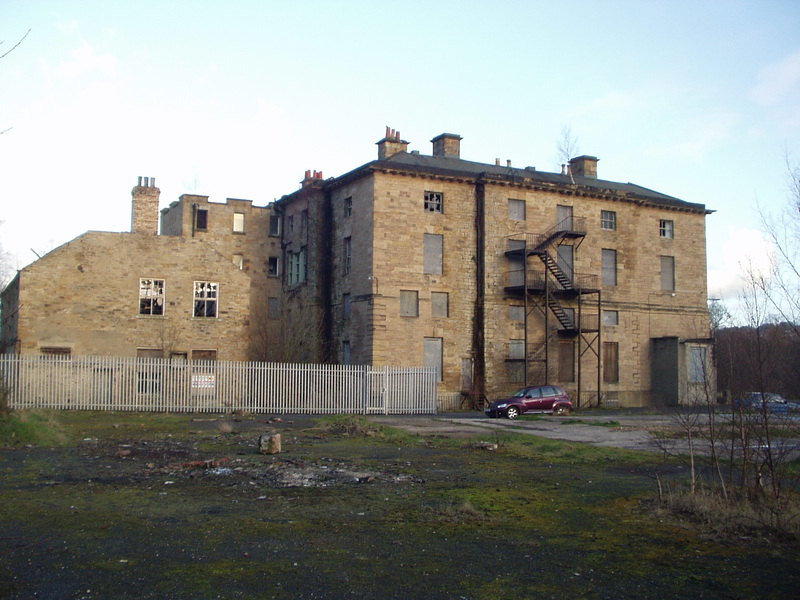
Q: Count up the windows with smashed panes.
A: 3